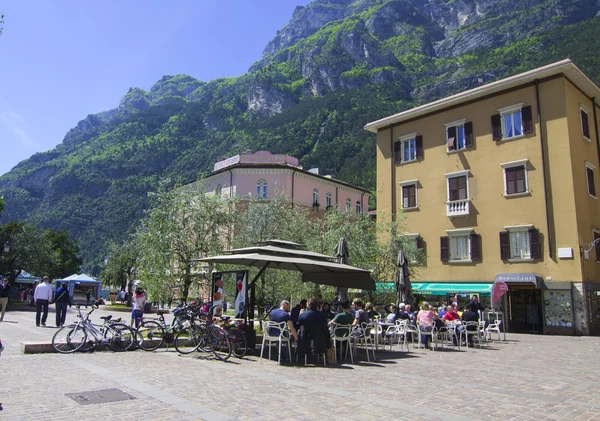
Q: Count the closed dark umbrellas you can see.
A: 2